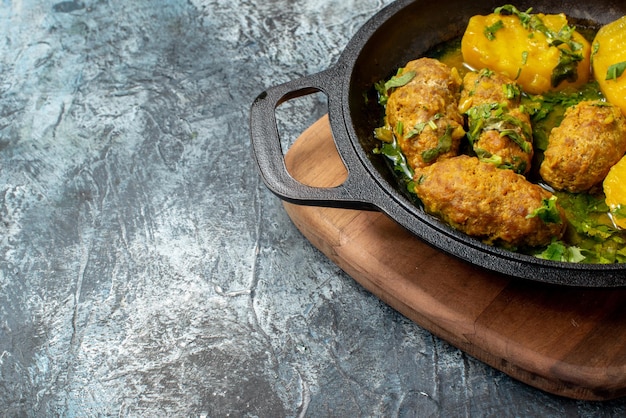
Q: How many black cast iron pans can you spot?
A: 1